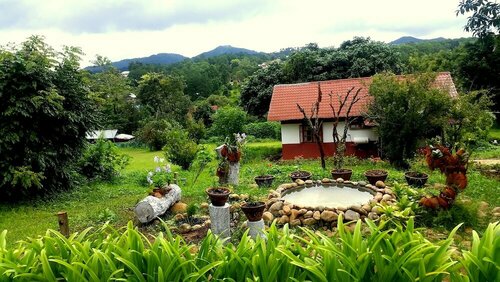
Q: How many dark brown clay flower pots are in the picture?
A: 7